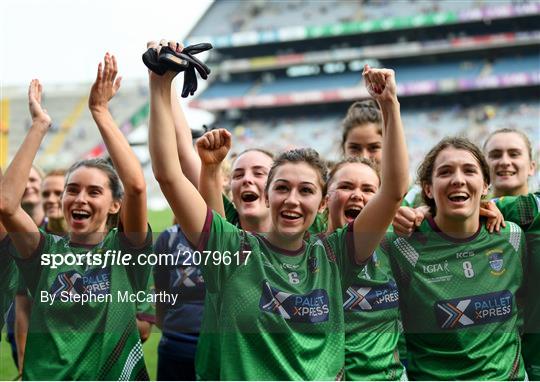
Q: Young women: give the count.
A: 9